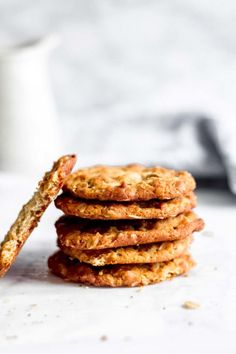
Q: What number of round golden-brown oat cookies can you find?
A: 6